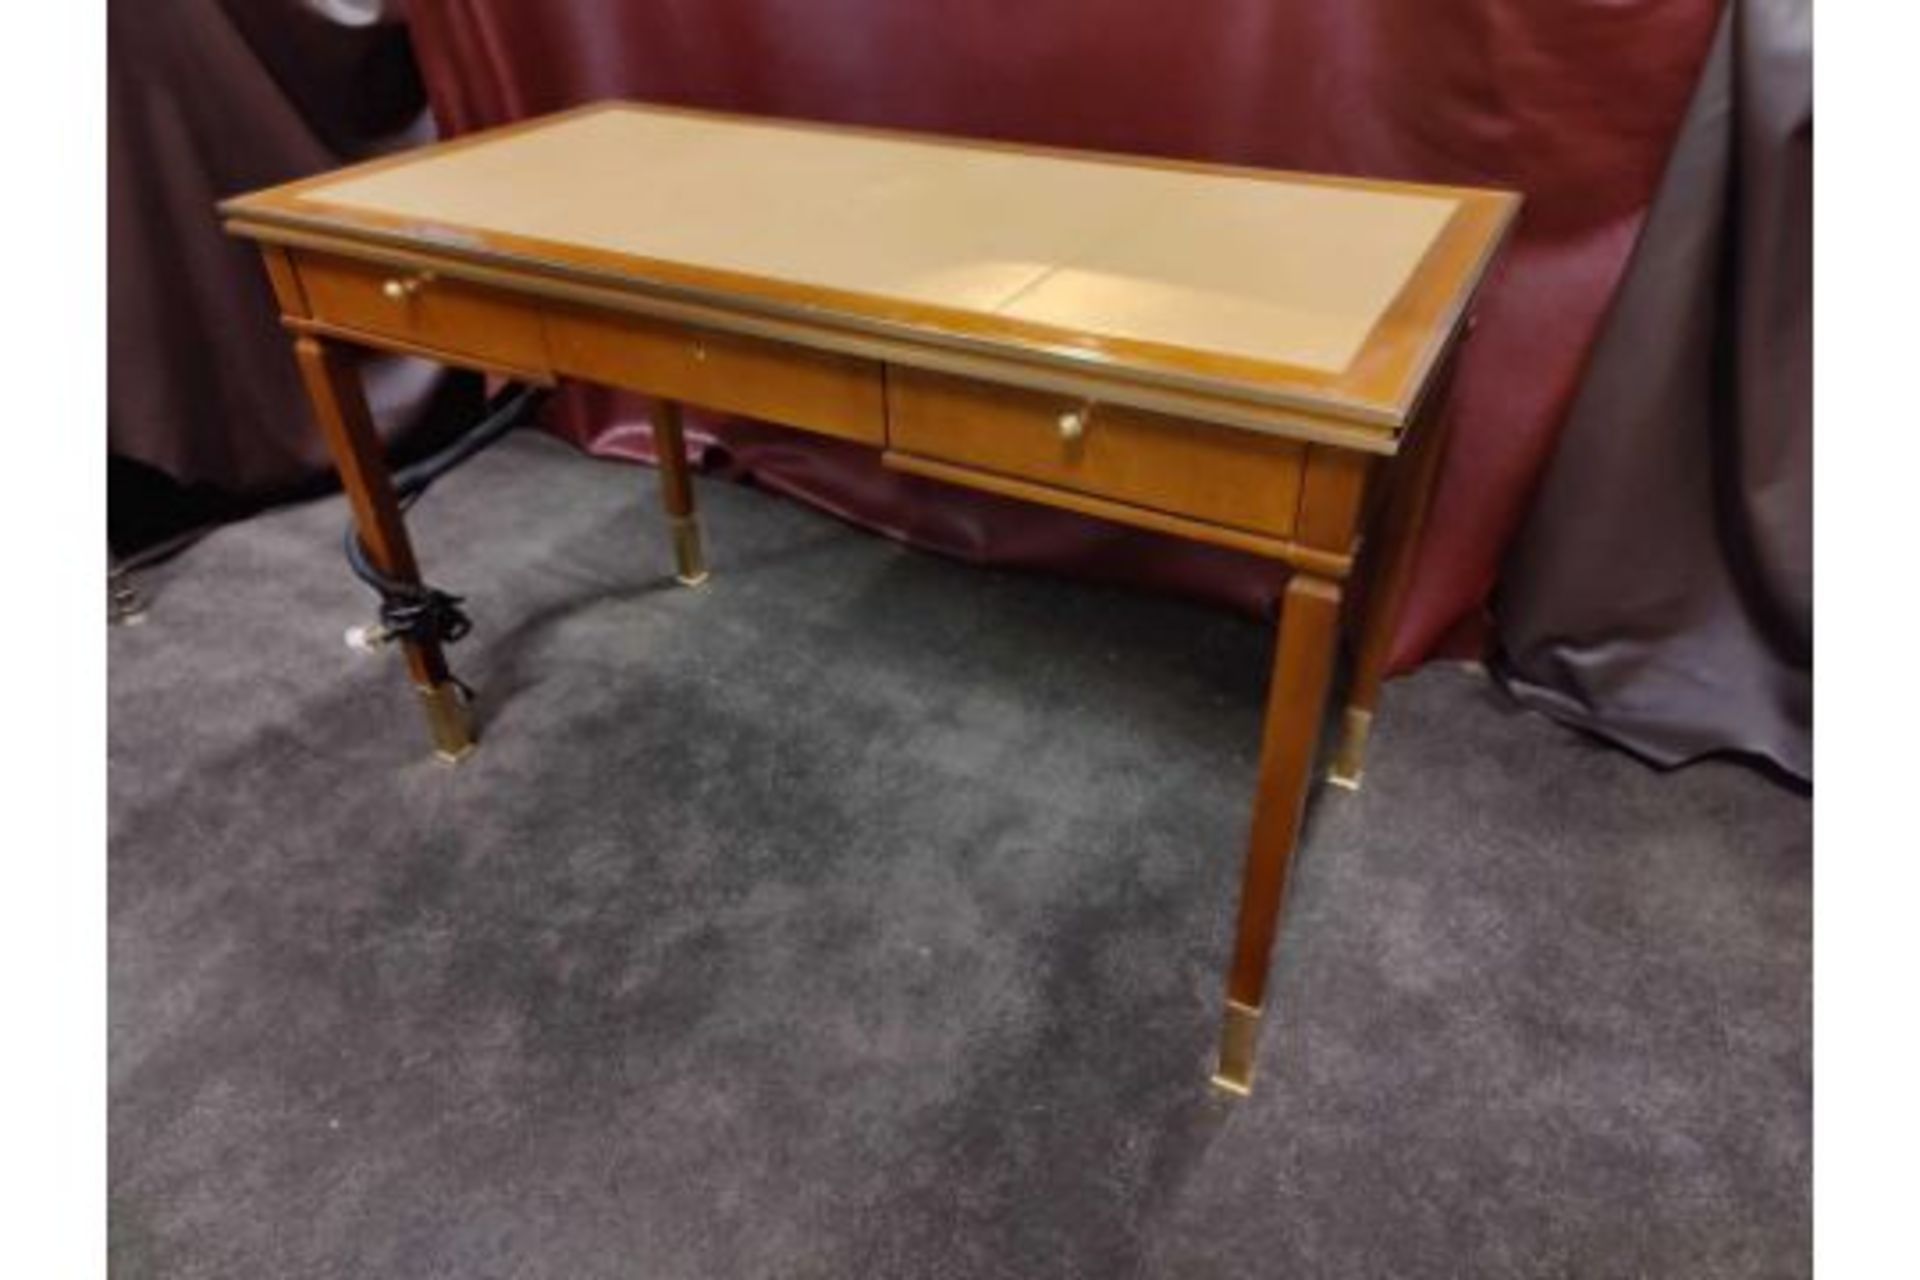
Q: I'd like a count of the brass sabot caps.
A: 4